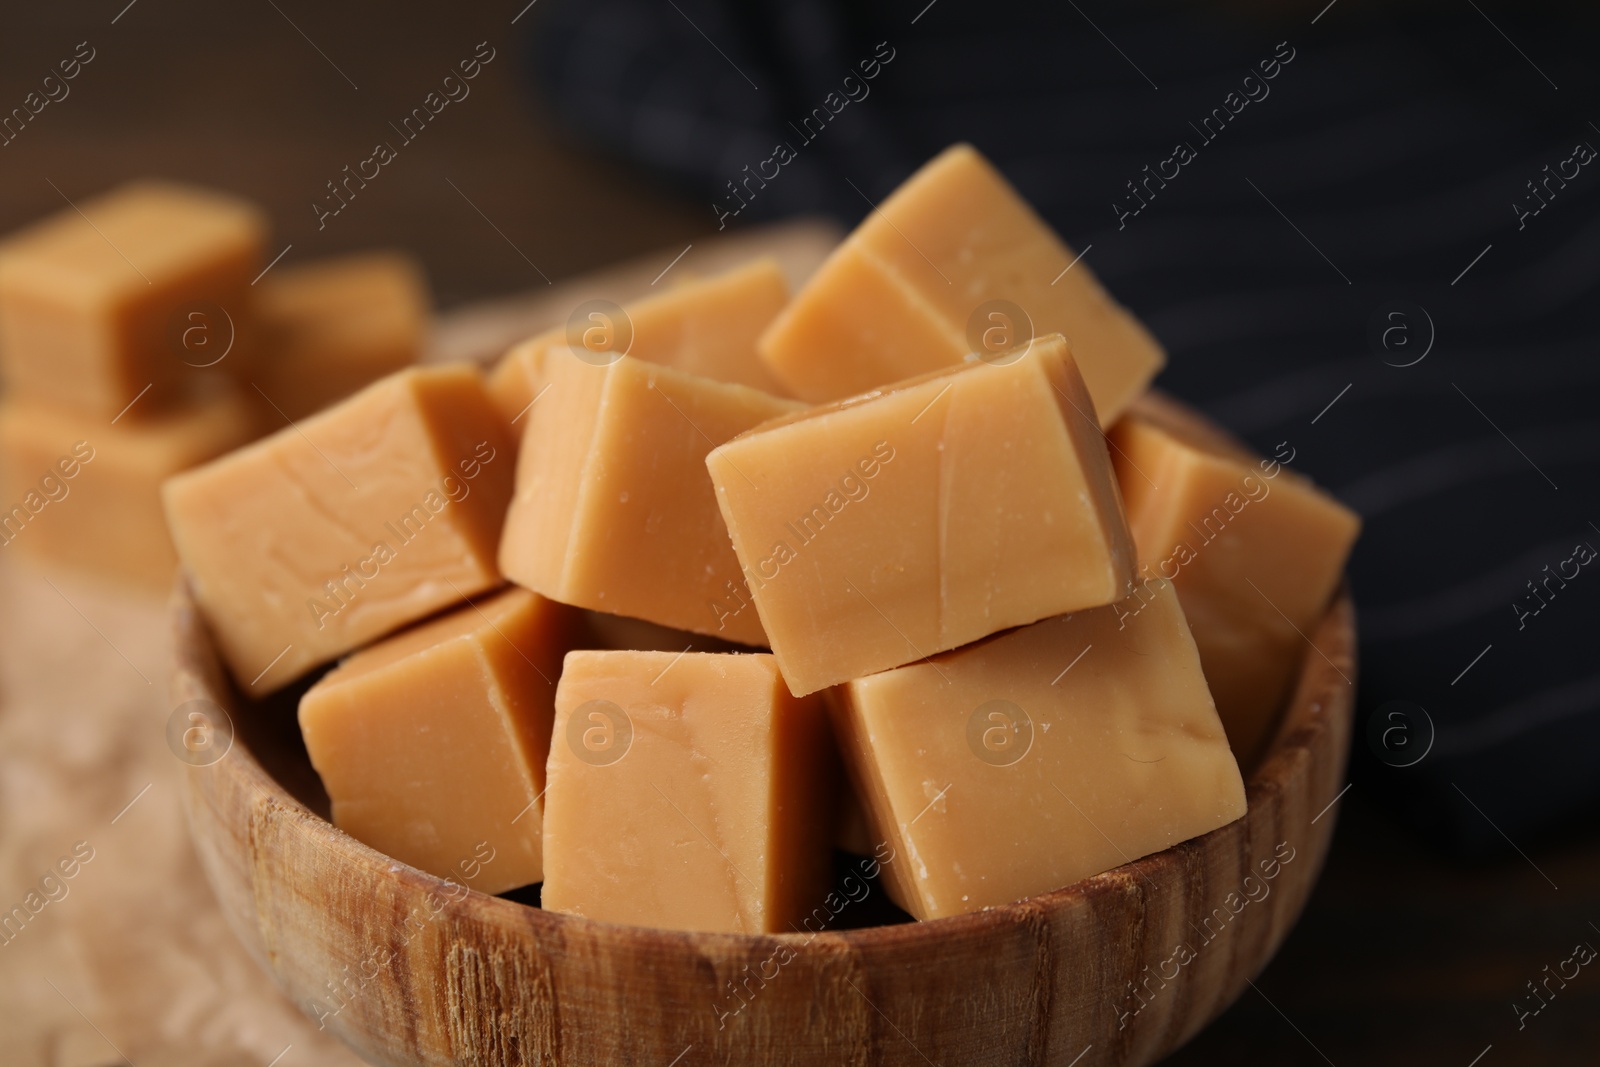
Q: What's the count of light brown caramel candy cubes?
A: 12